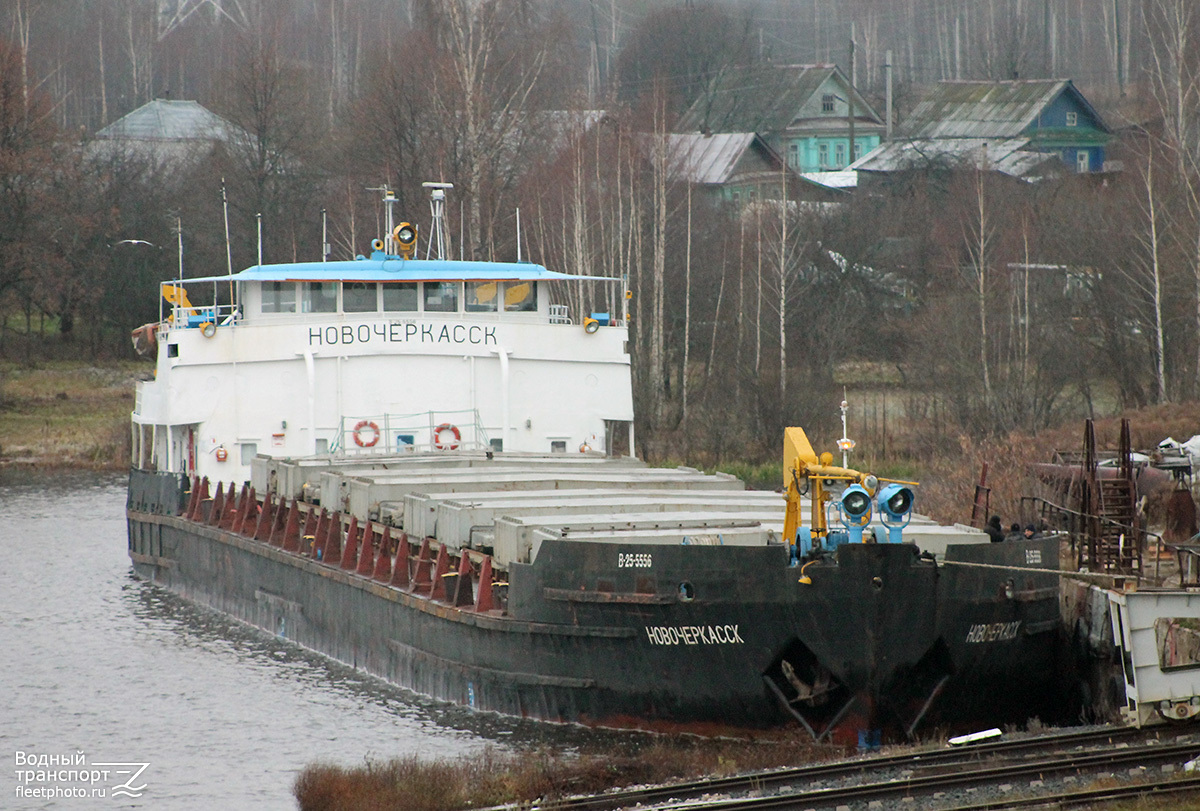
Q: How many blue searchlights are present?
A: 2